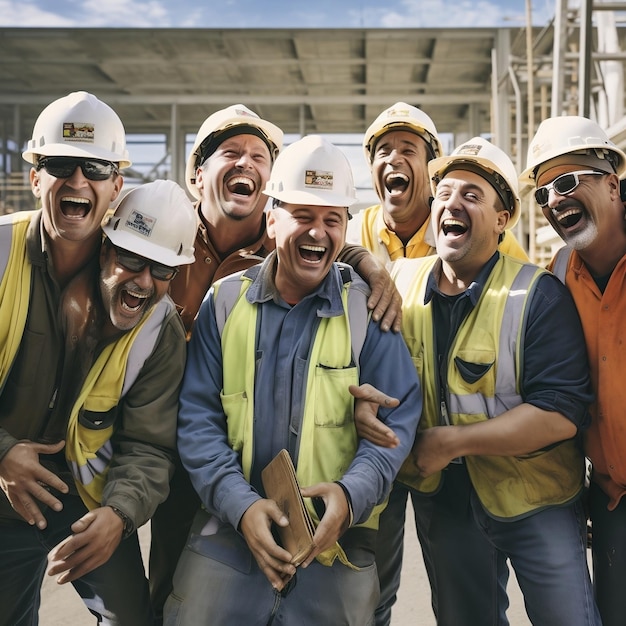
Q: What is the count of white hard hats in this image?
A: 7